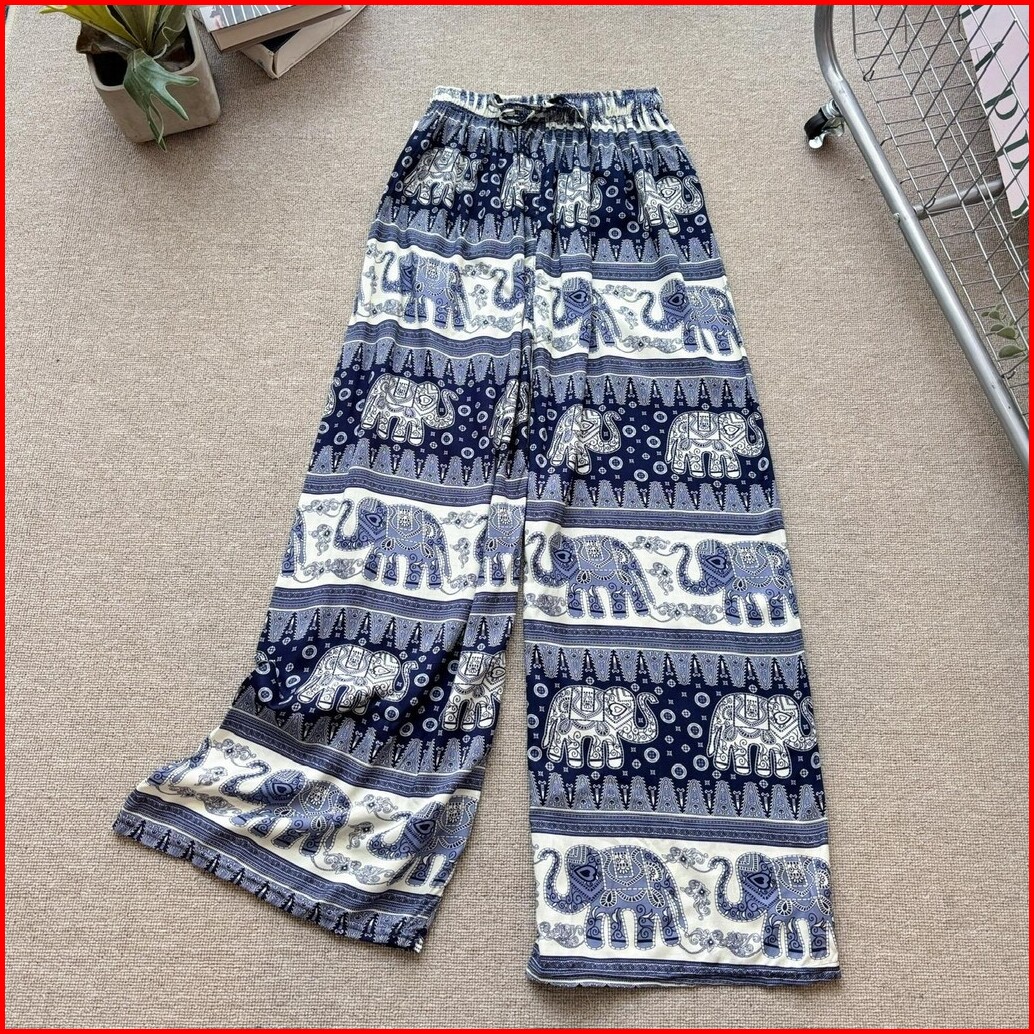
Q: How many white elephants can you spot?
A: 12